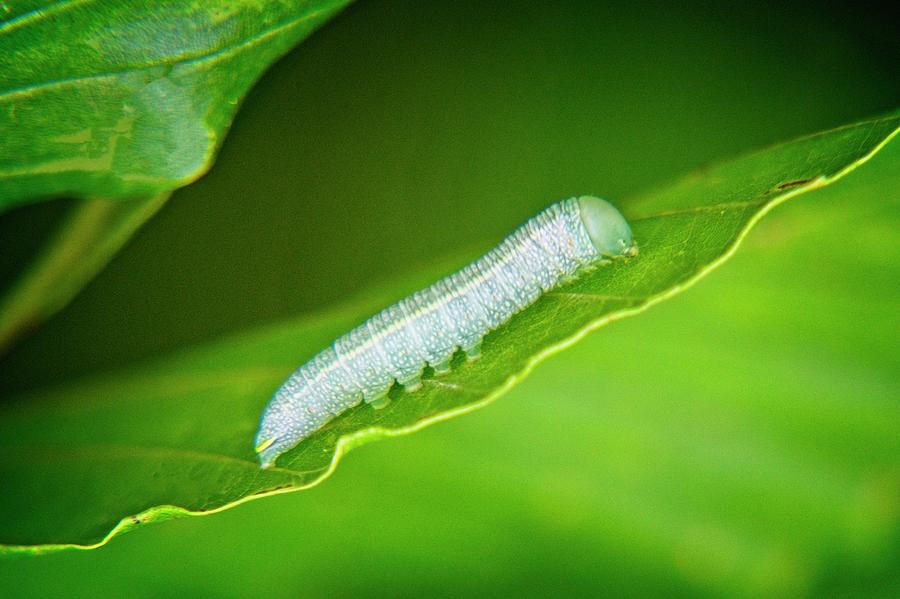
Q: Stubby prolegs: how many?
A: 4